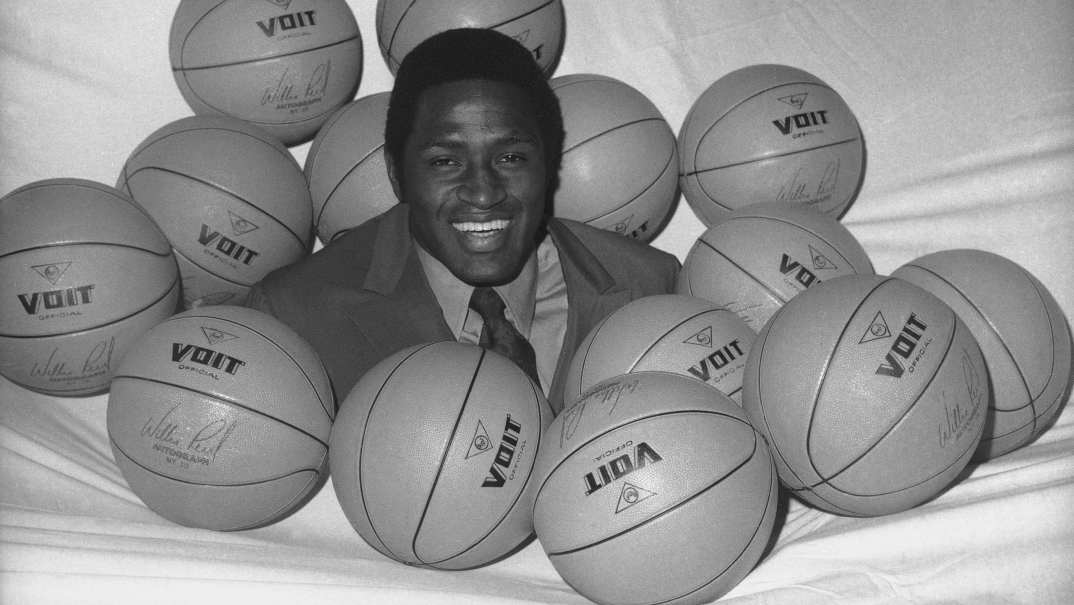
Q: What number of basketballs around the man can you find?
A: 14